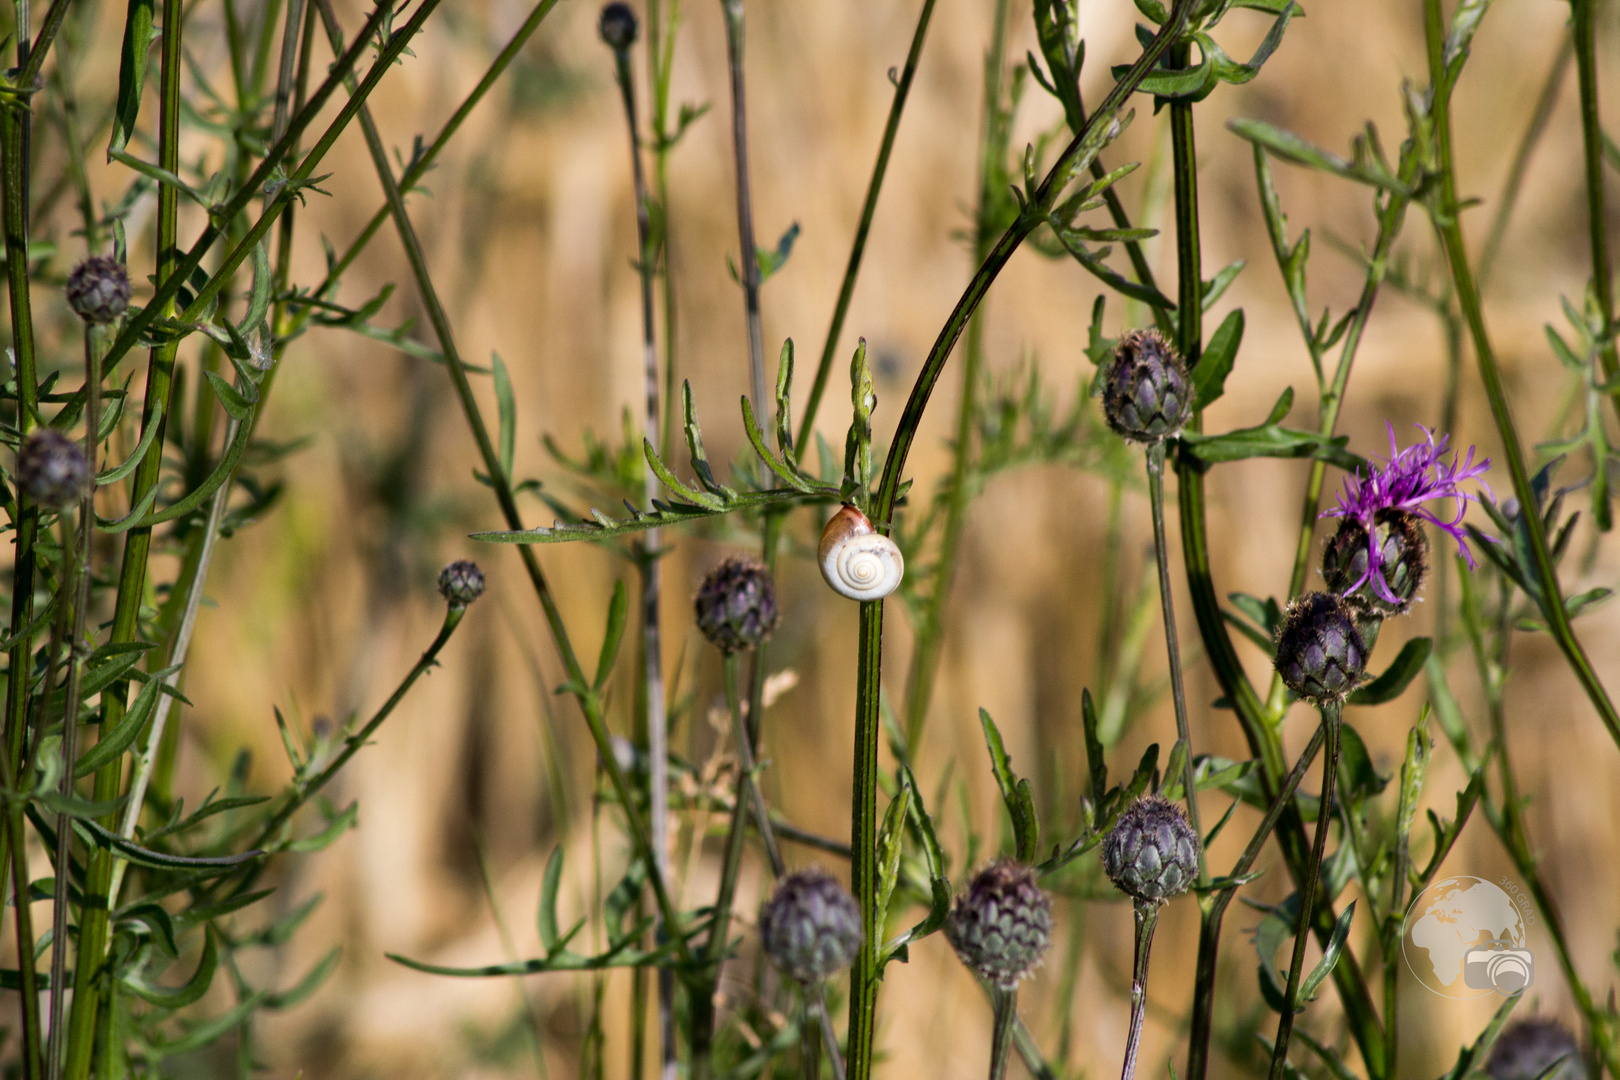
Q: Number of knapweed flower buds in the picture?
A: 11